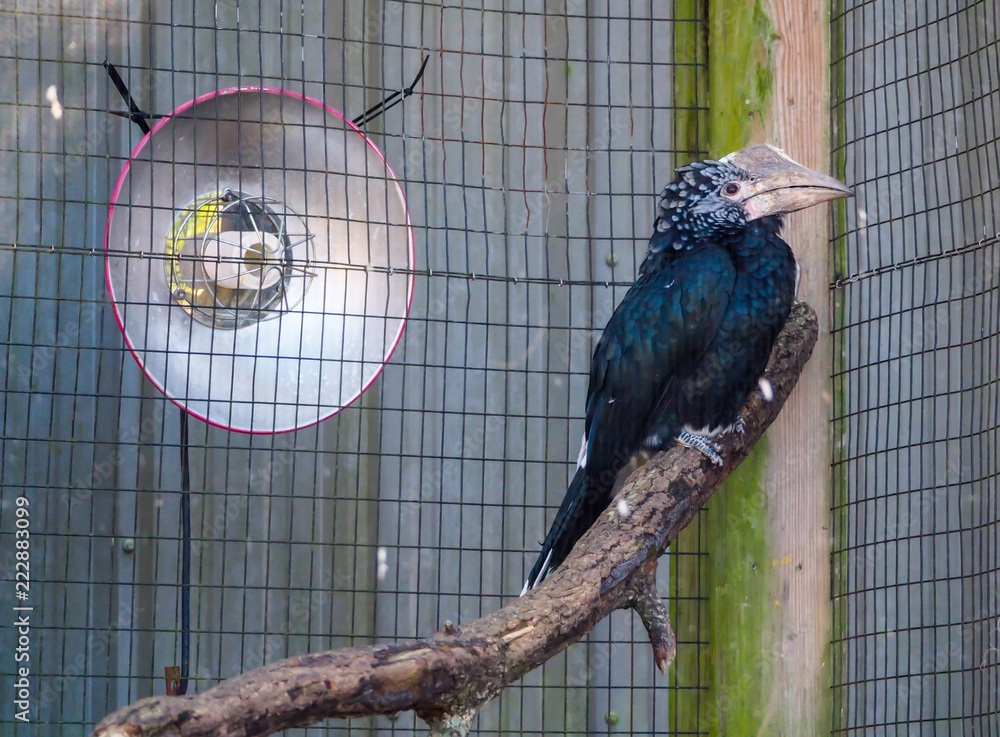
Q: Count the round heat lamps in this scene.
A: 1